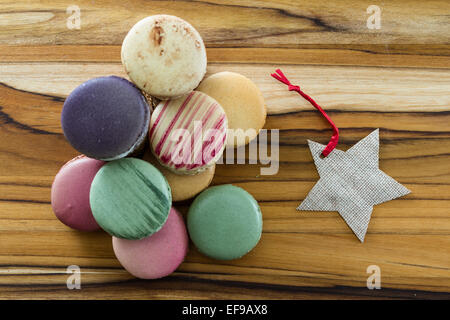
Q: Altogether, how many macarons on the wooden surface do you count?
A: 9